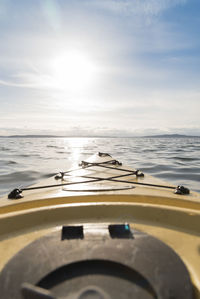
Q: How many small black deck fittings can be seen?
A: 6